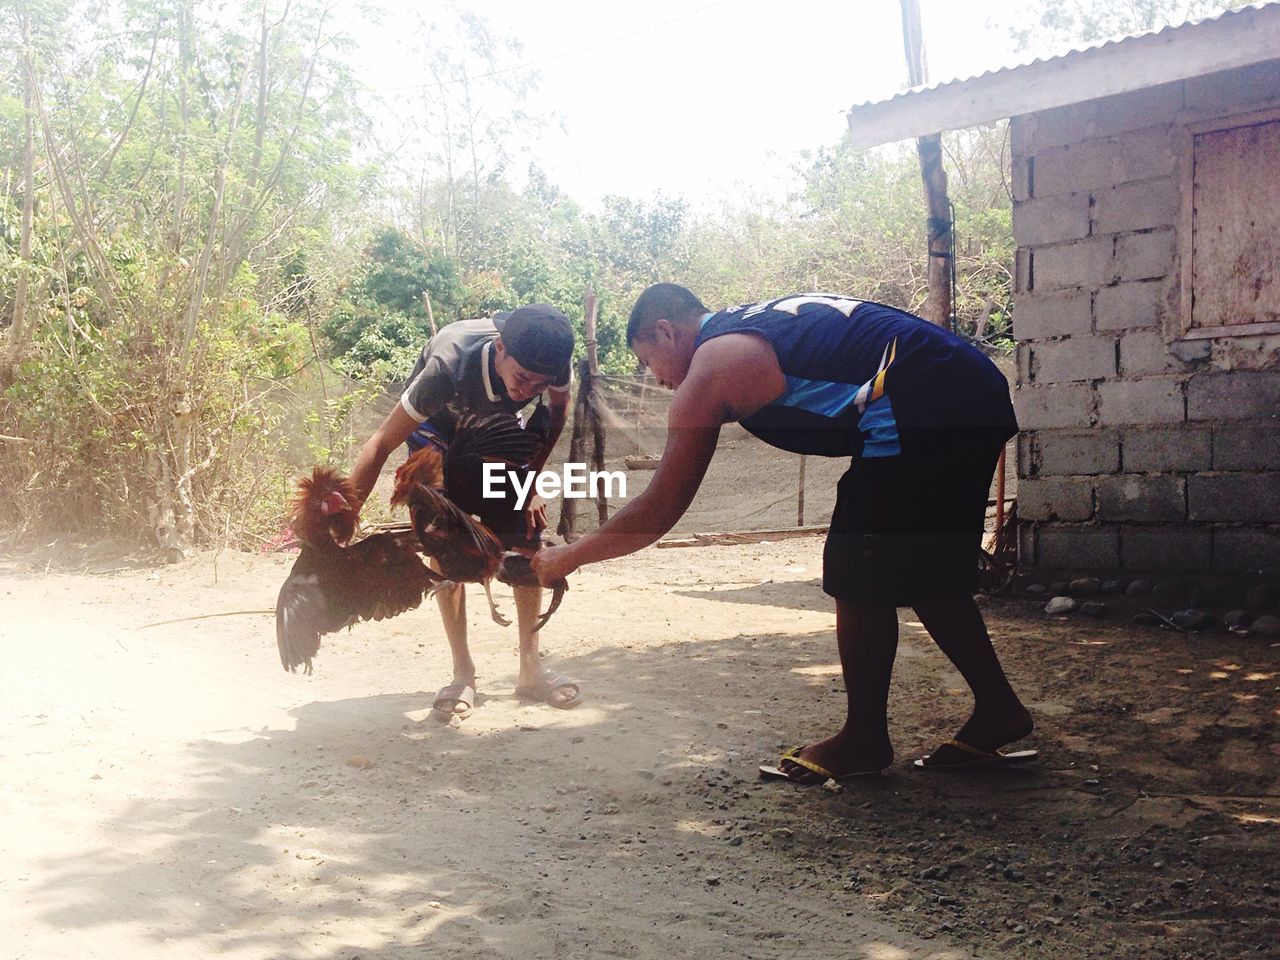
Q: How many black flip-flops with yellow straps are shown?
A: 2